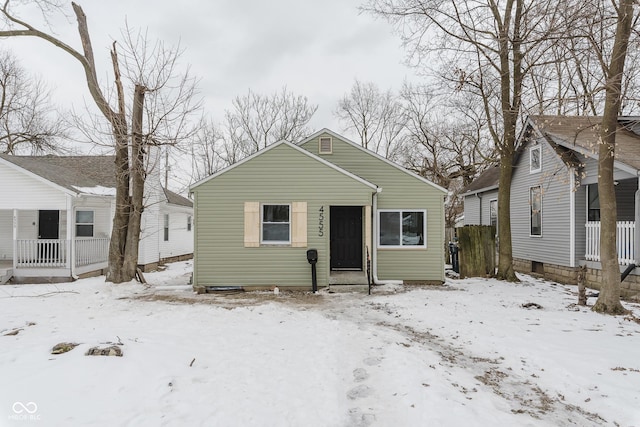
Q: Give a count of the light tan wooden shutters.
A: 2